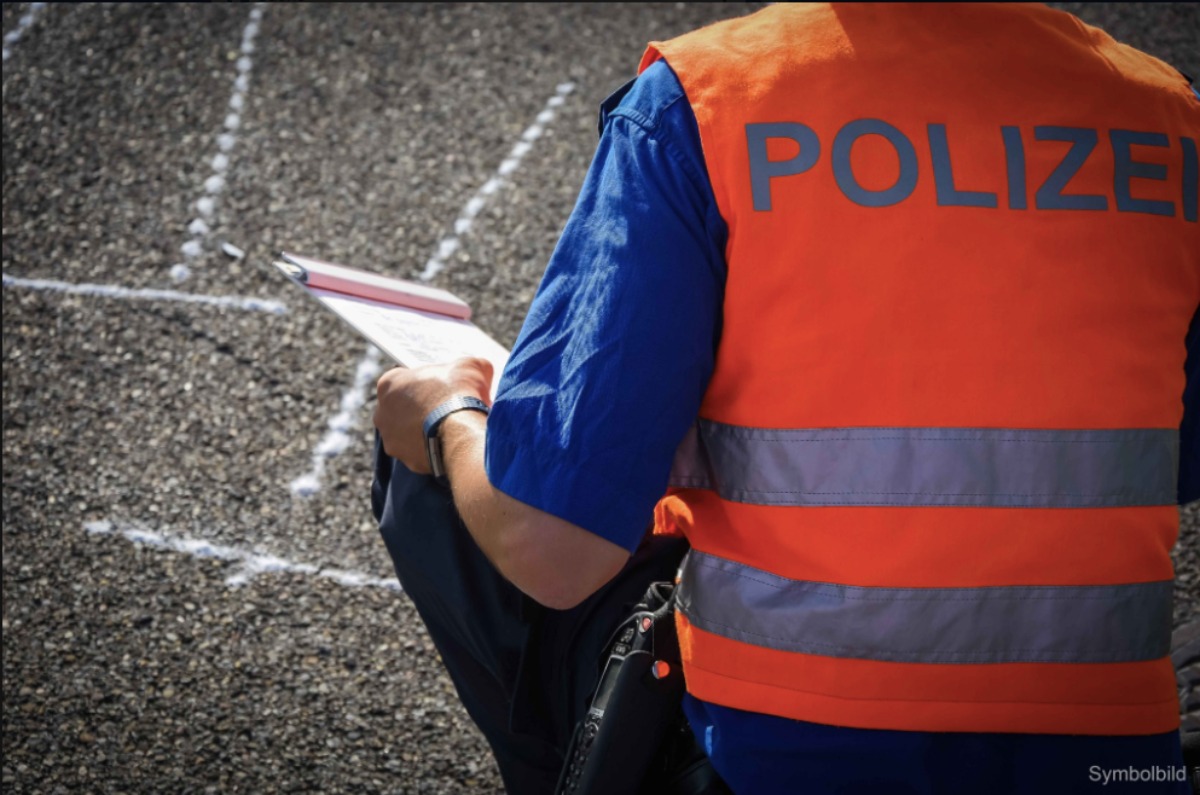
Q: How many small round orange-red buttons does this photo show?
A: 2